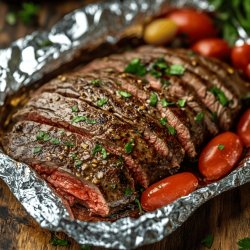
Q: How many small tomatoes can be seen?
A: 7